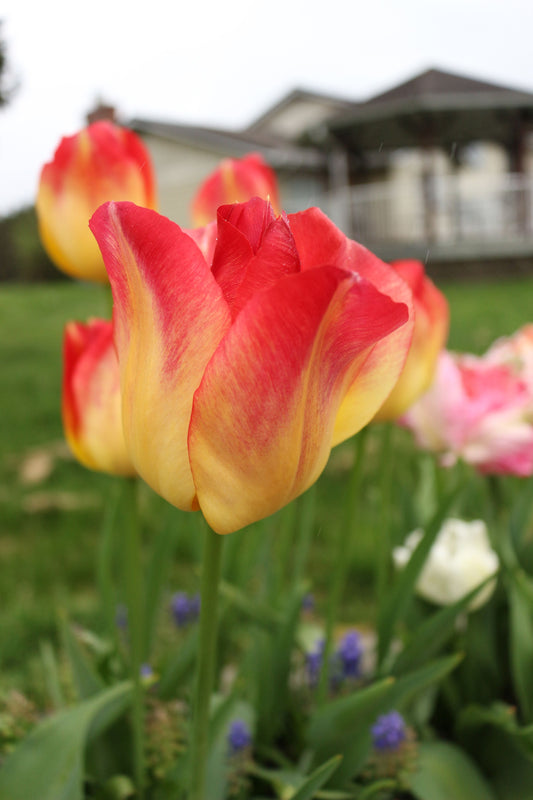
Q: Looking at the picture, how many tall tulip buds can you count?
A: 5